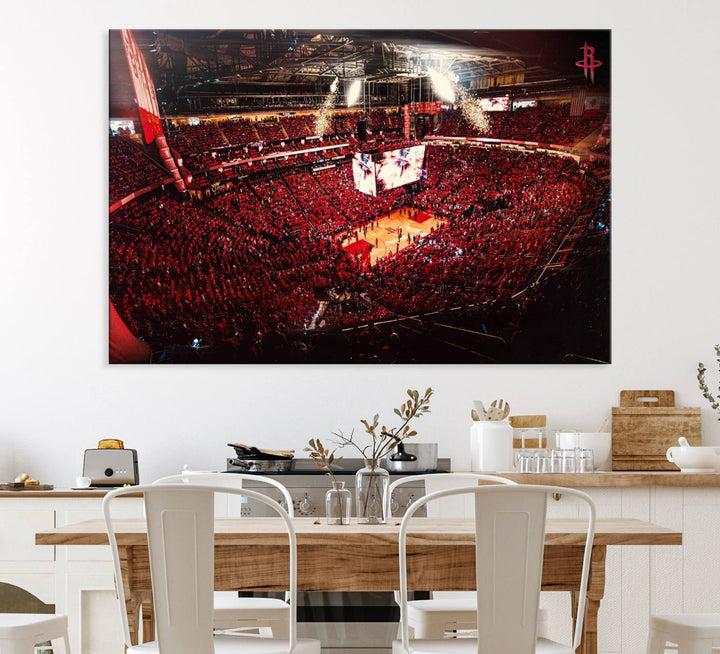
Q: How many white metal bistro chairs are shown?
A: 4